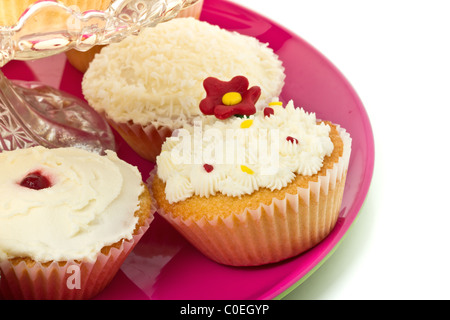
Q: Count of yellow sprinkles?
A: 3